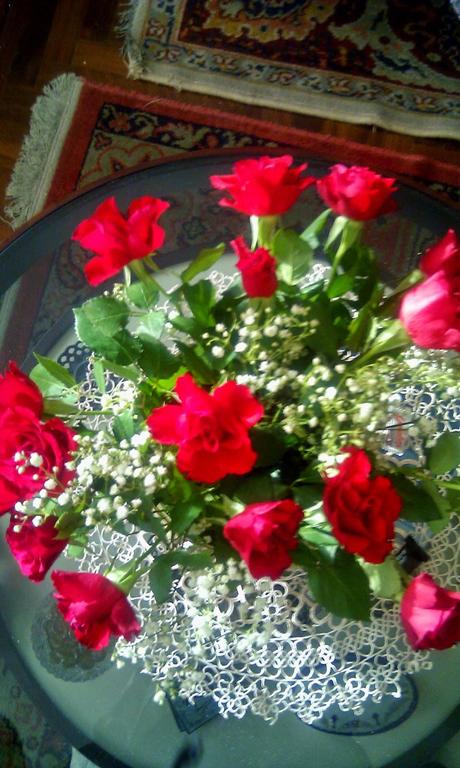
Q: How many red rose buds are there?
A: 14